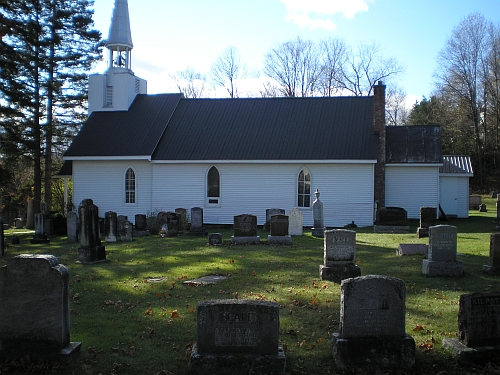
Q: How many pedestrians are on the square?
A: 0